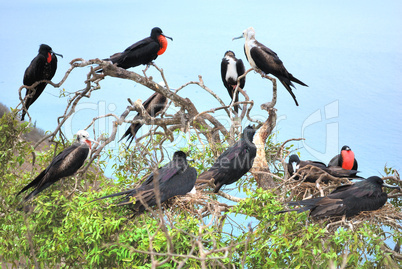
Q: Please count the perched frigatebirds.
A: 11